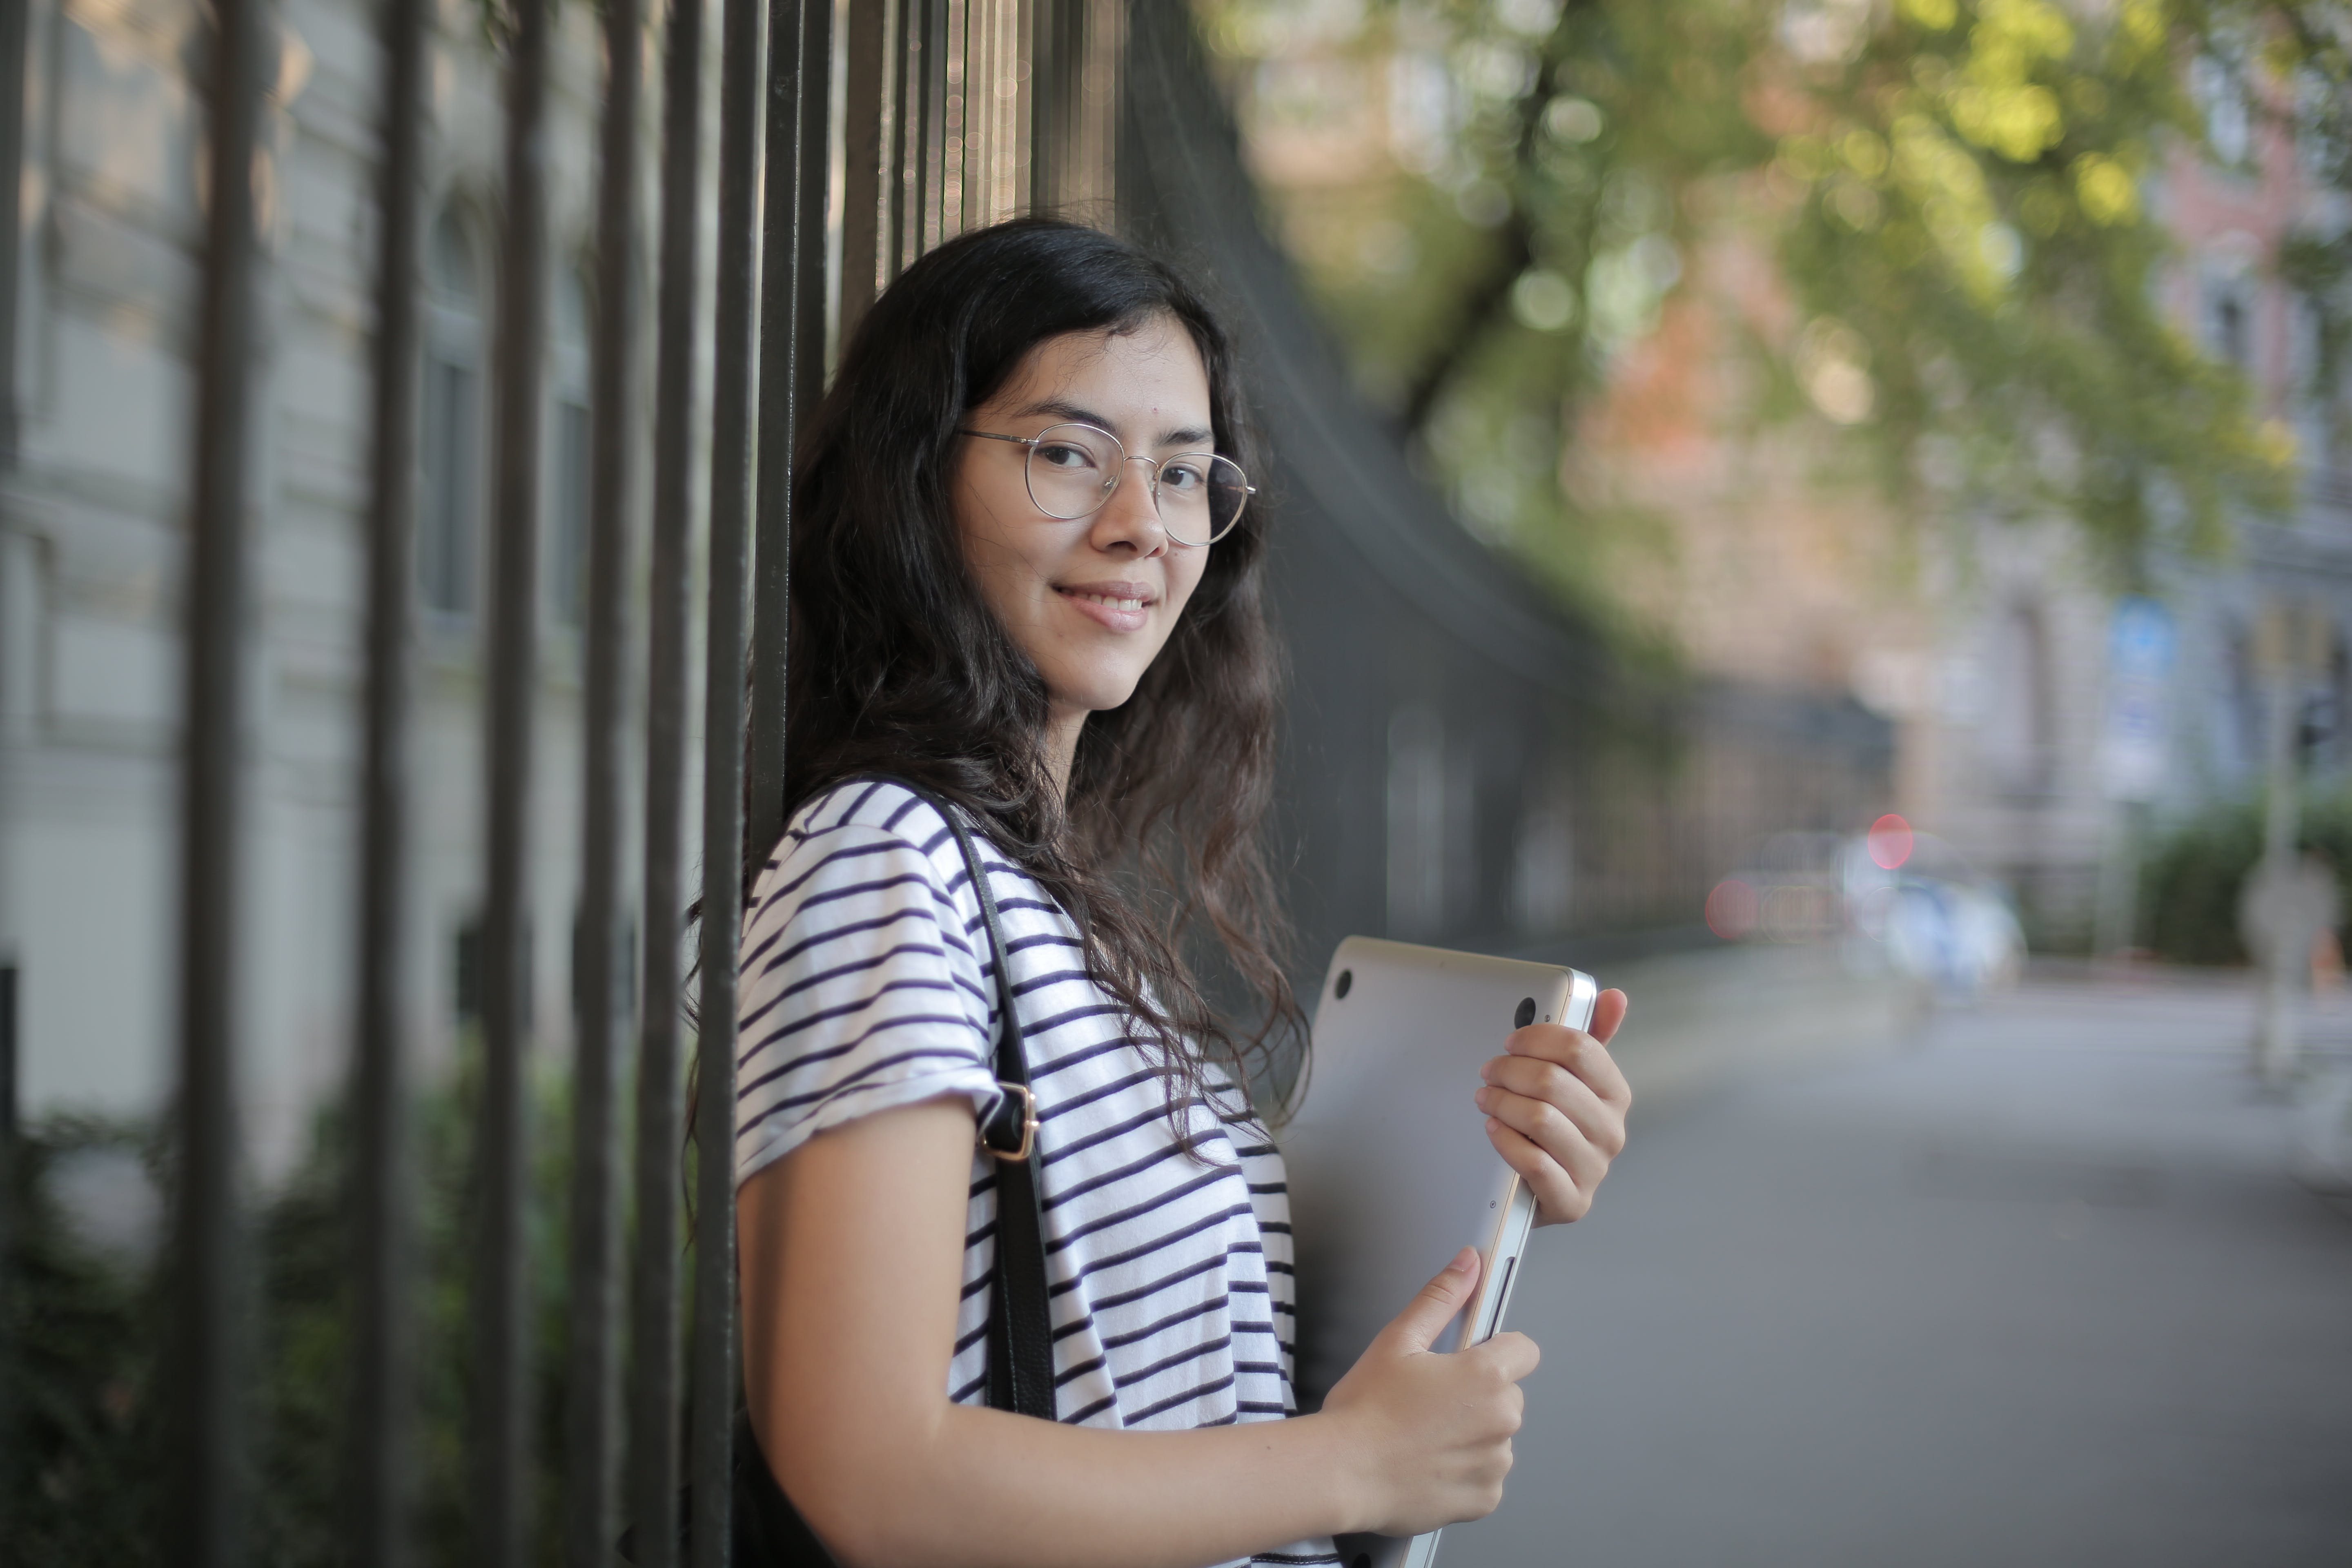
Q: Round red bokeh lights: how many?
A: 2